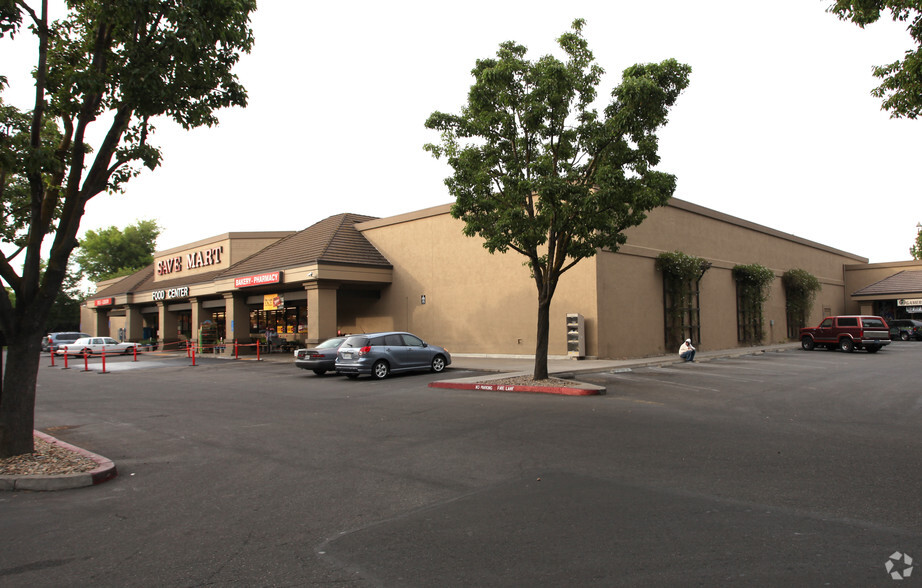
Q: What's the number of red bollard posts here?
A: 9